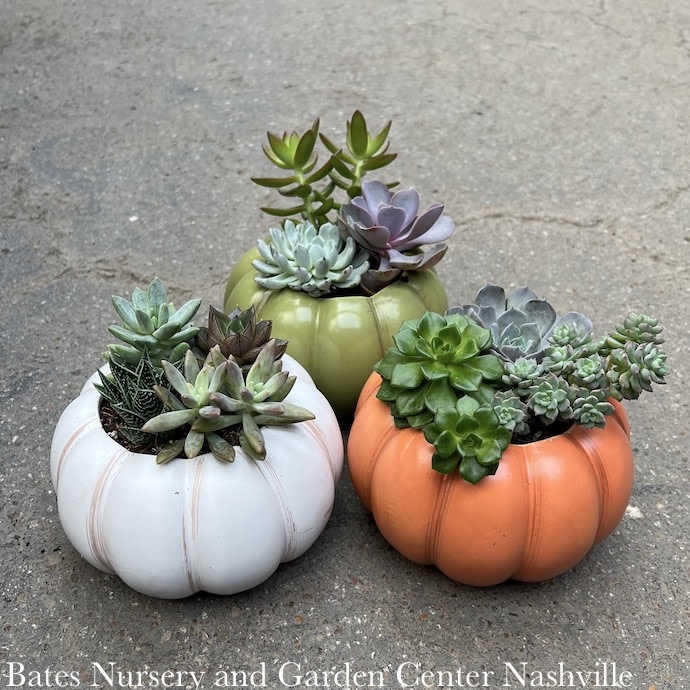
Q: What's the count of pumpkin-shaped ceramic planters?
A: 3